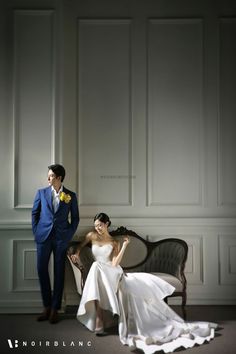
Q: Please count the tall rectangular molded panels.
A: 4